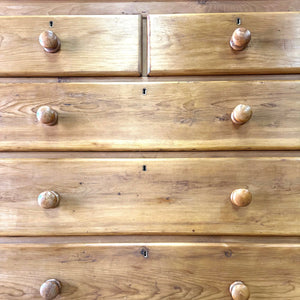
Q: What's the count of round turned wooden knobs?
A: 8